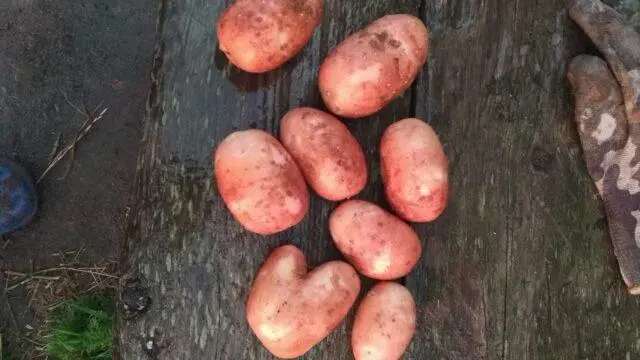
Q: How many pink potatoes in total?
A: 8